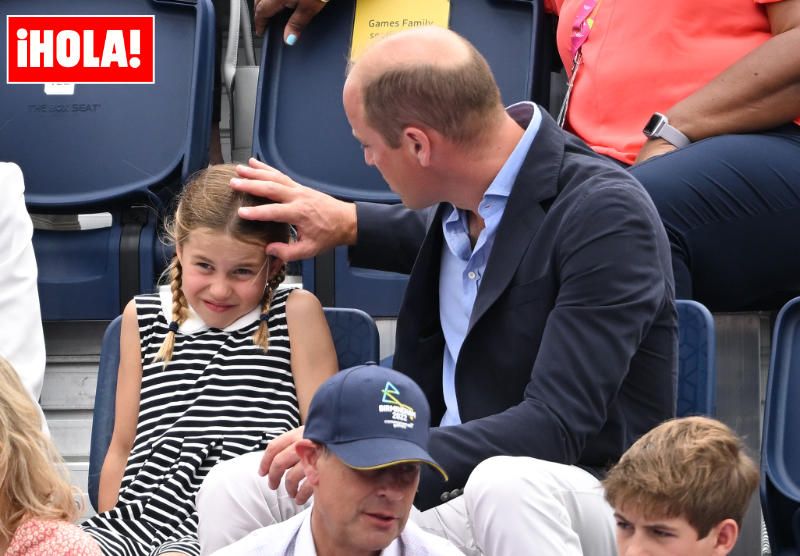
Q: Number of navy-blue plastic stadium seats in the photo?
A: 5